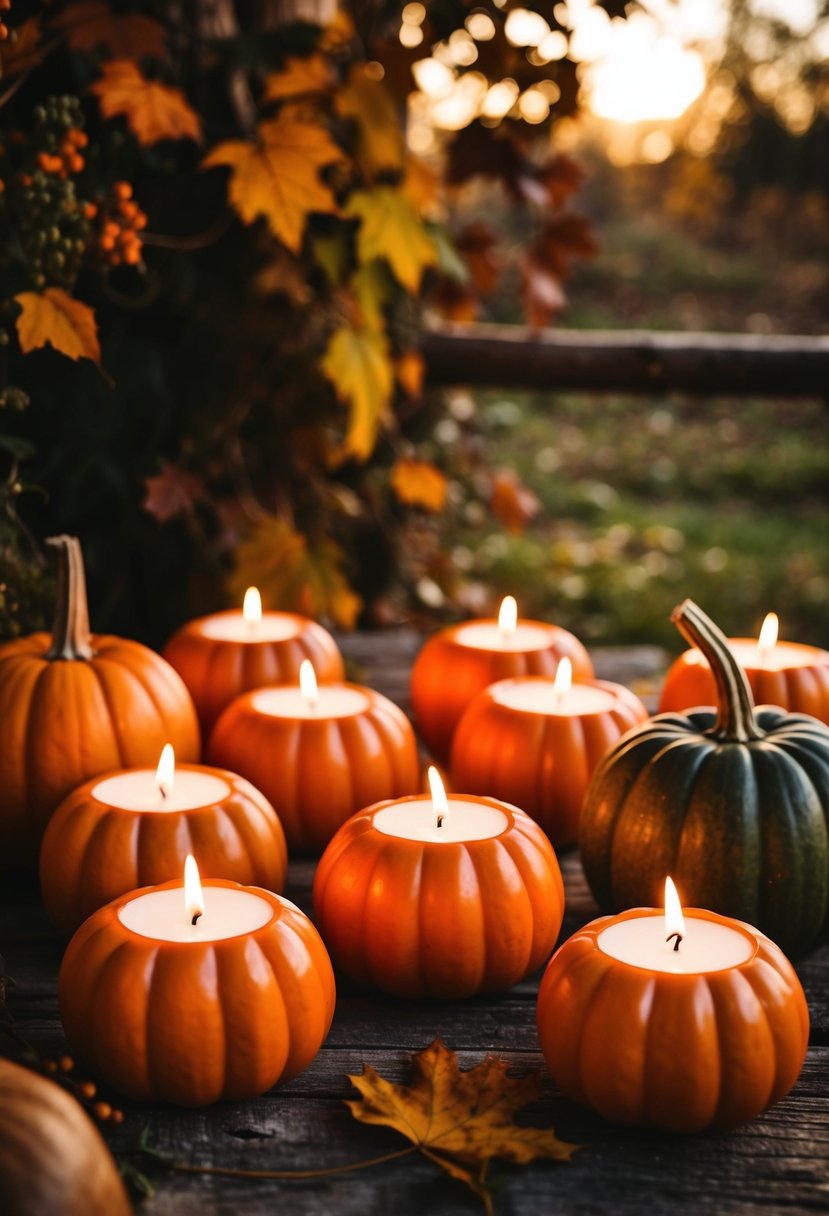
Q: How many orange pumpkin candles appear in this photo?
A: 9